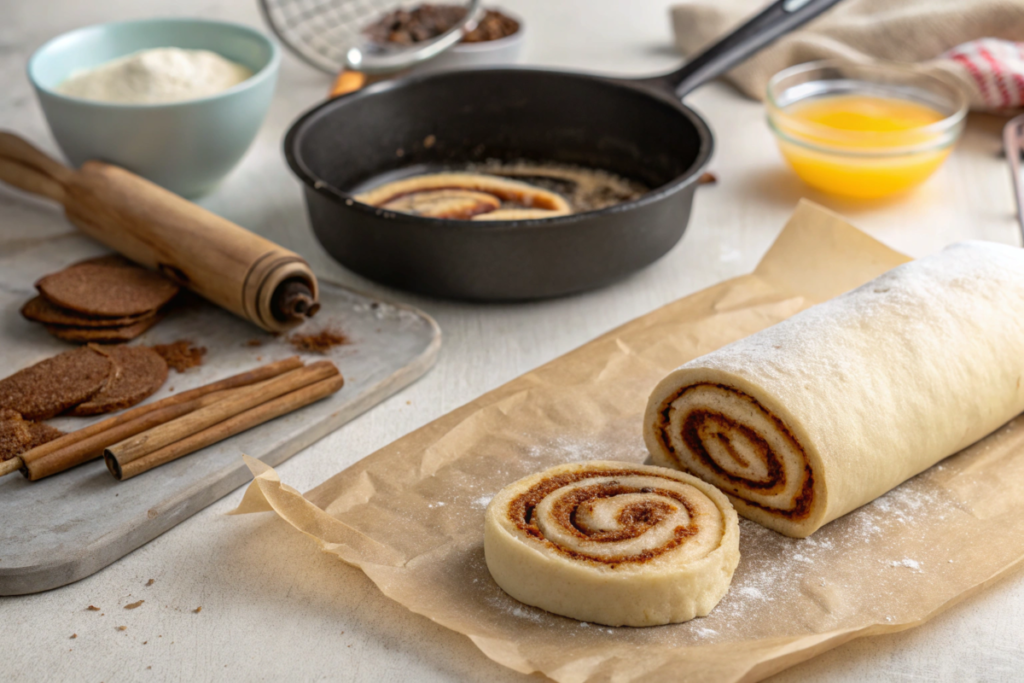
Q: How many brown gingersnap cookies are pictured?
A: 5